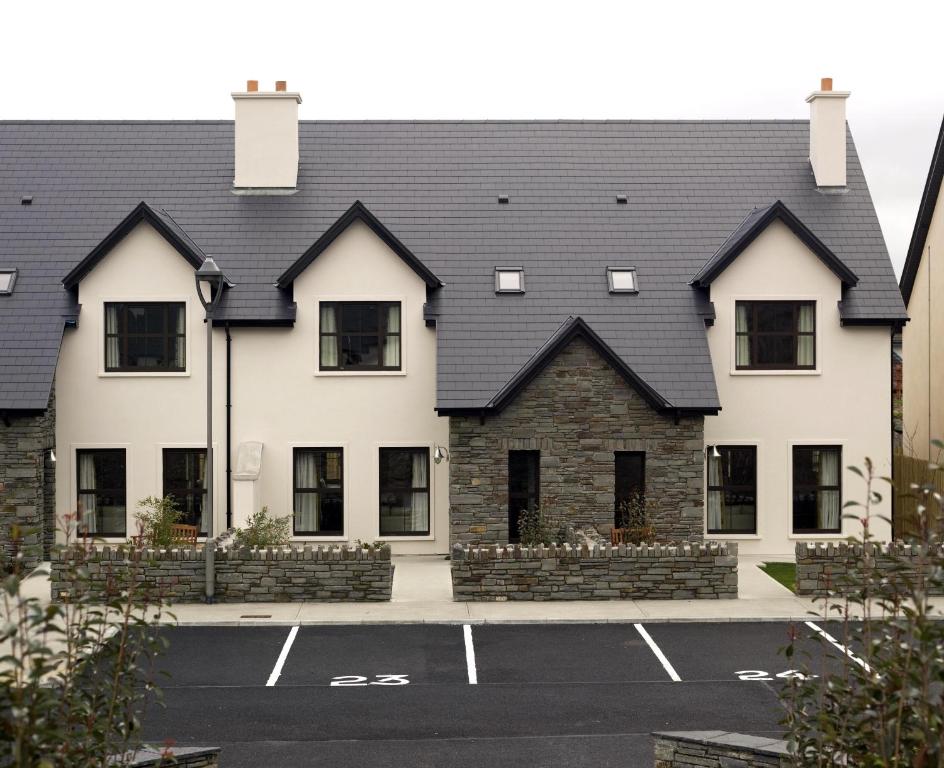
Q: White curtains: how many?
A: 12